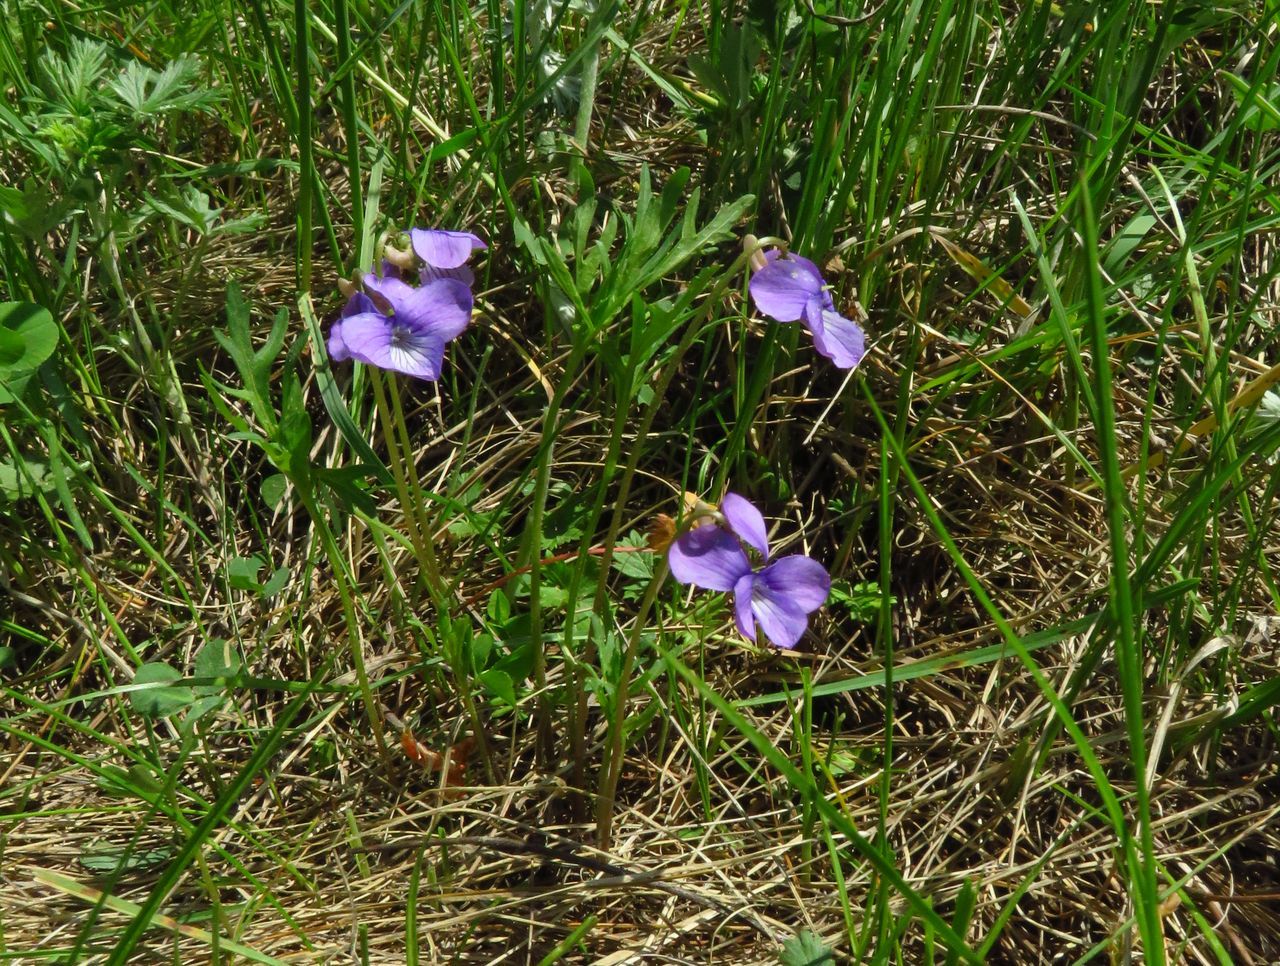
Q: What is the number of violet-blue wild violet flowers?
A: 4